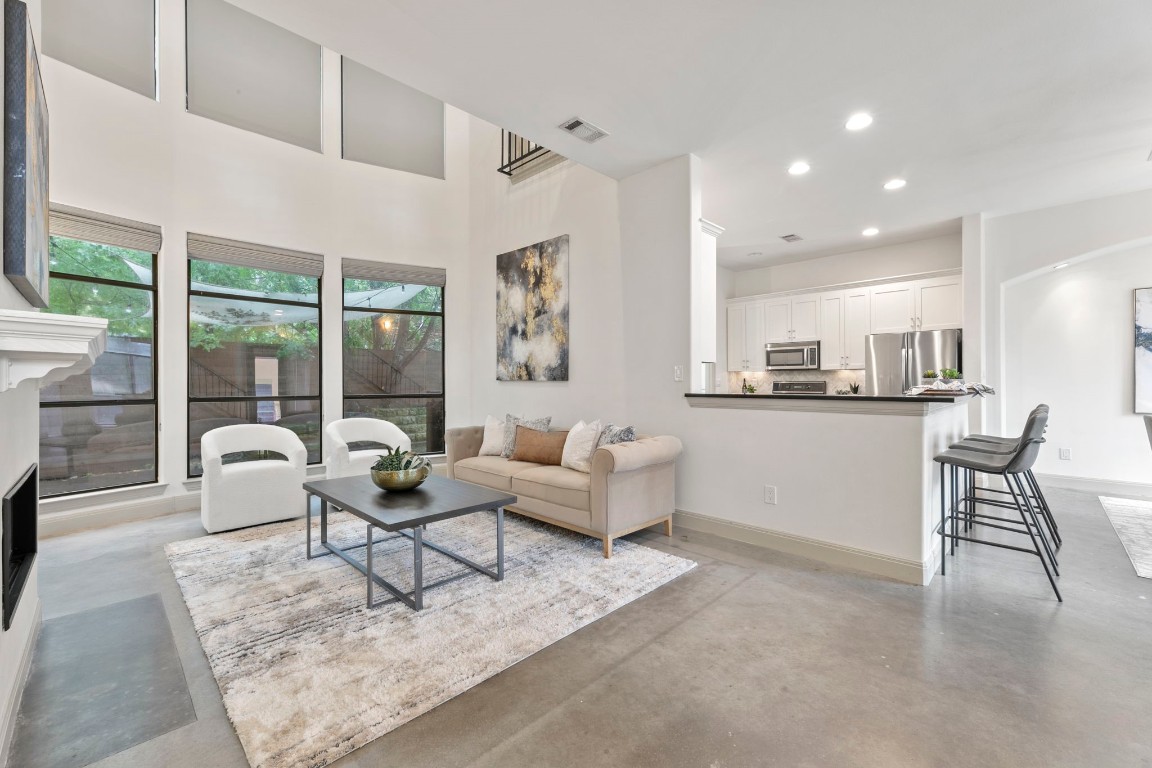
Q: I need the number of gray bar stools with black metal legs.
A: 3